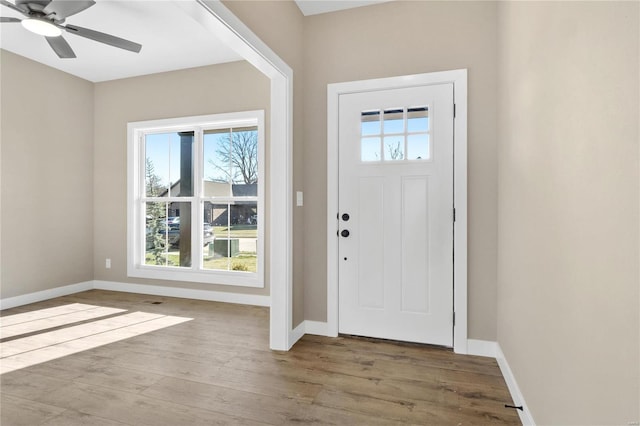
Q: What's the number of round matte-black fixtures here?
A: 2